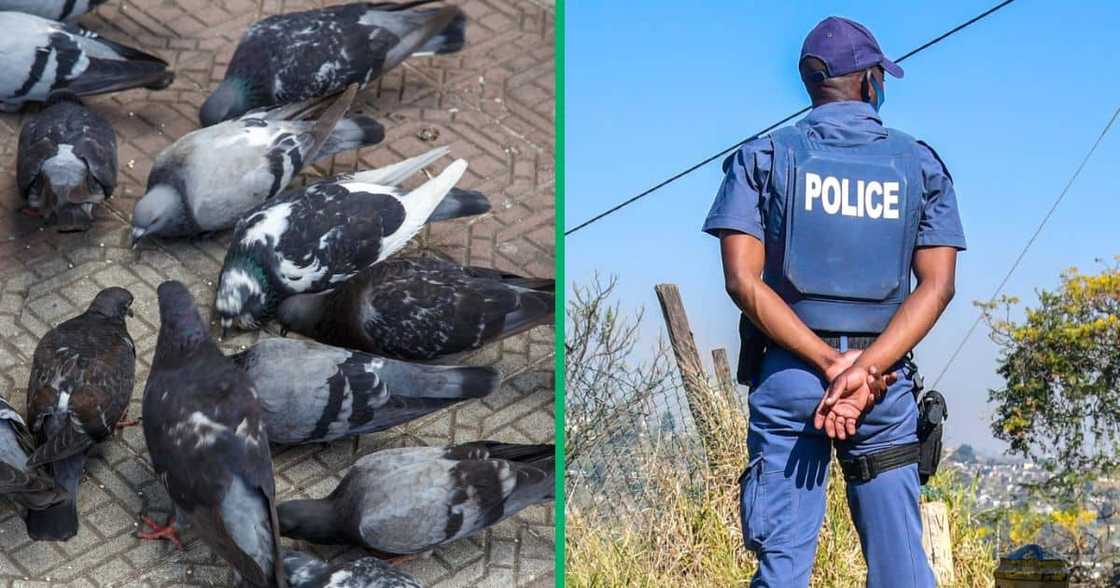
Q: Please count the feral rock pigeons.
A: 13